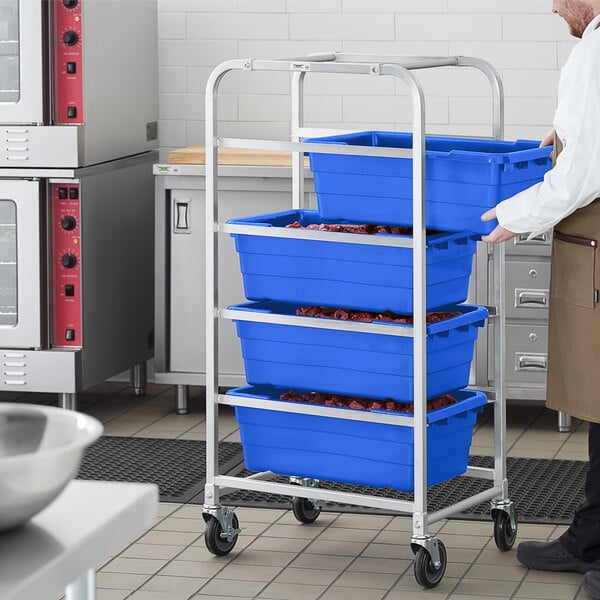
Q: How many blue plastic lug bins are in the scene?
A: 4